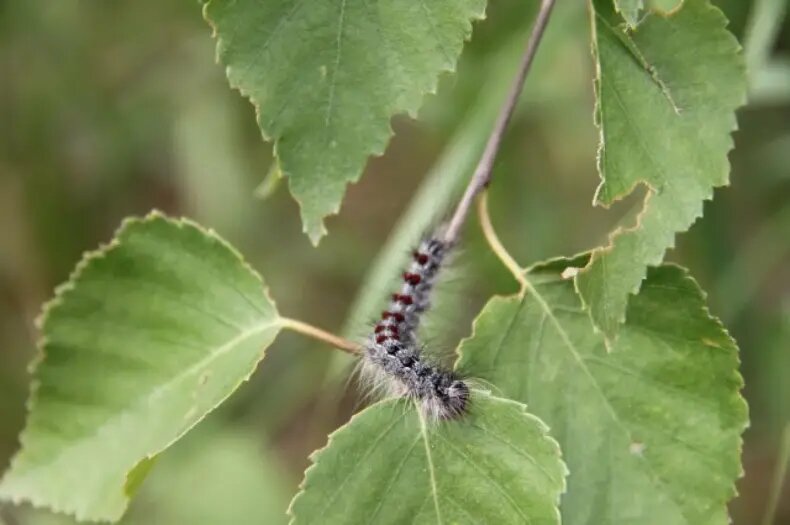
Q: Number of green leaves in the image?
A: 5